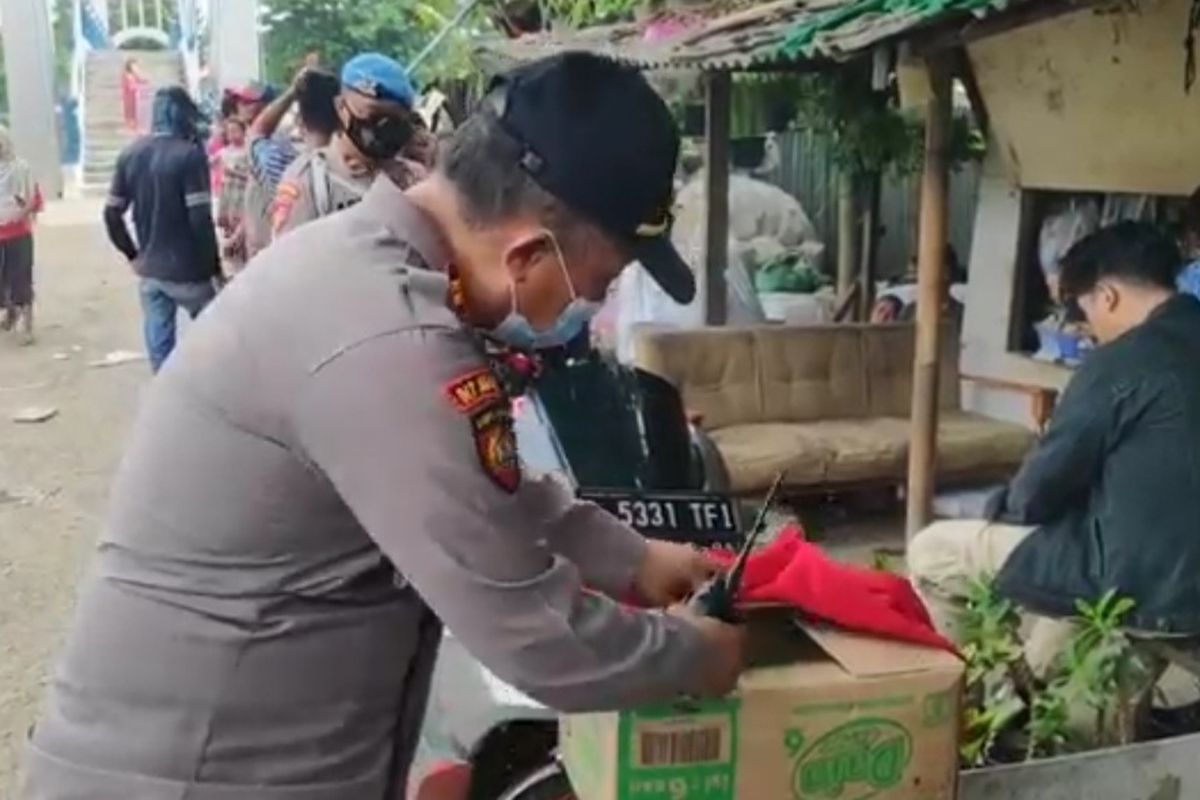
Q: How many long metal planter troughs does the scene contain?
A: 1